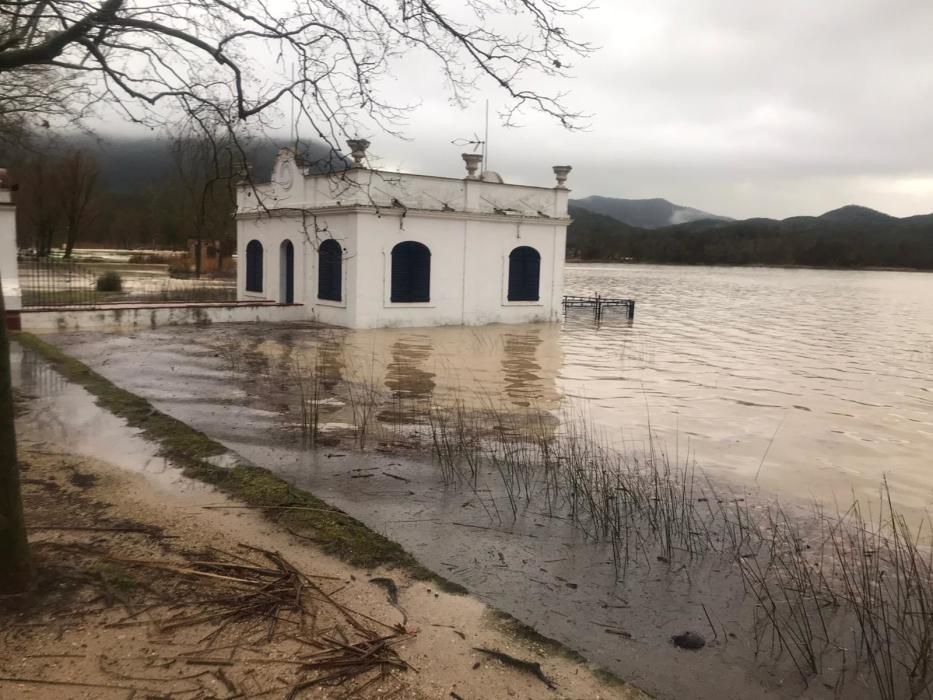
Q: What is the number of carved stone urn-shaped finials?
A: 3